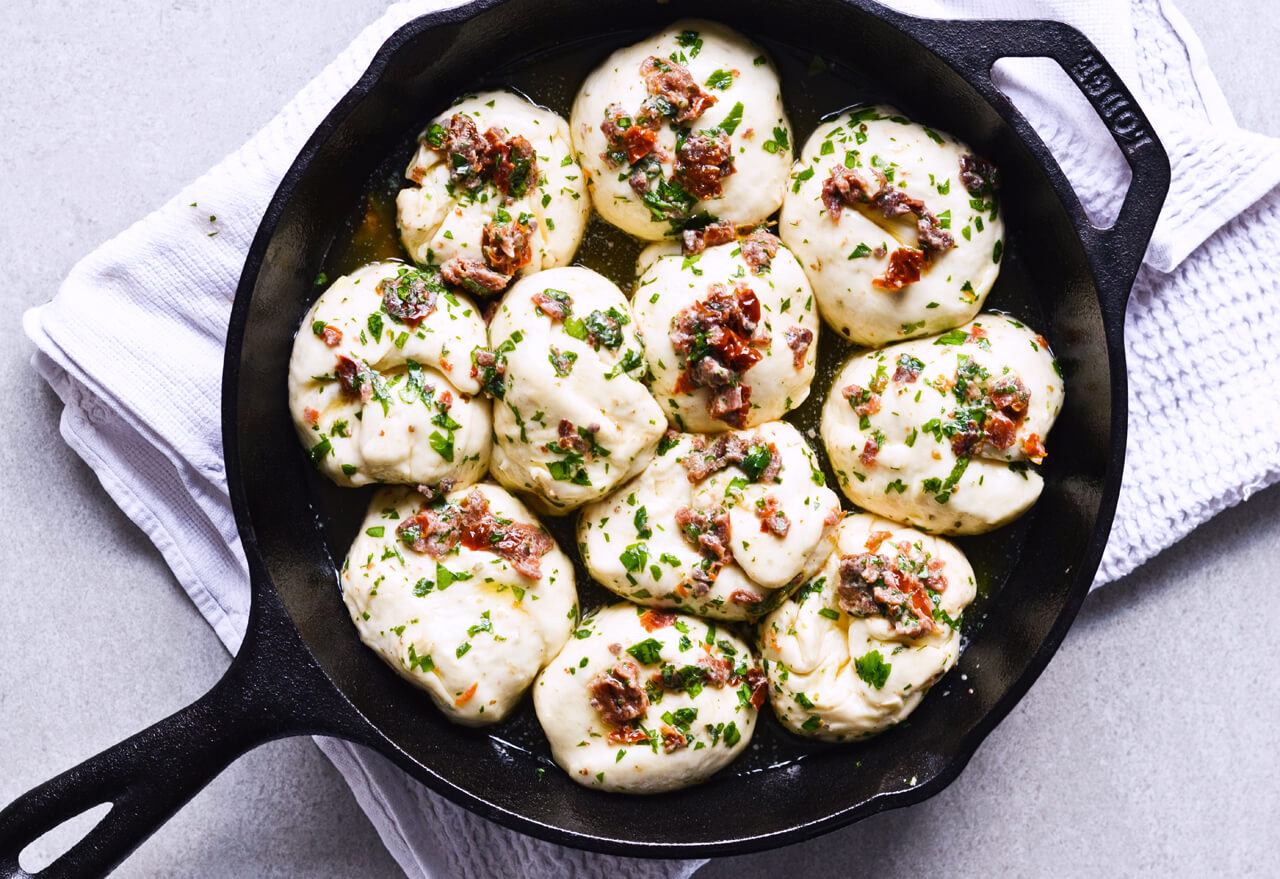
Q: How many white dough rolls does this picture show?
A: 11